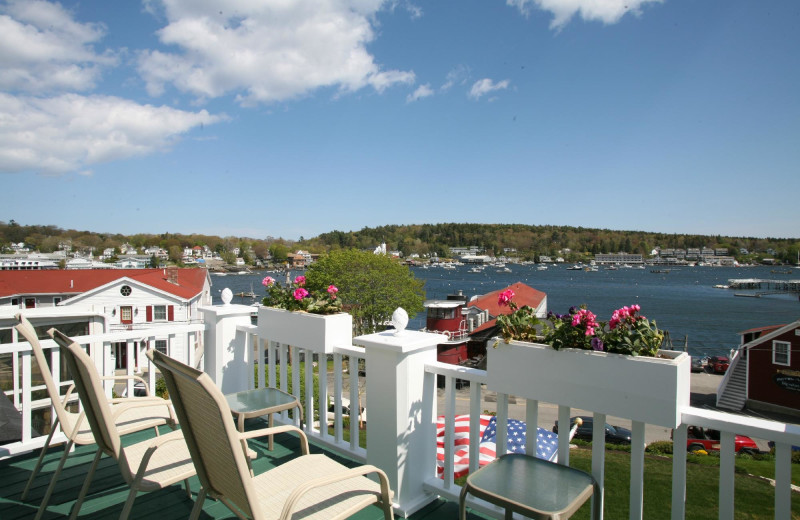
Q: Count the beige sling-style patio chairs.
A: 3